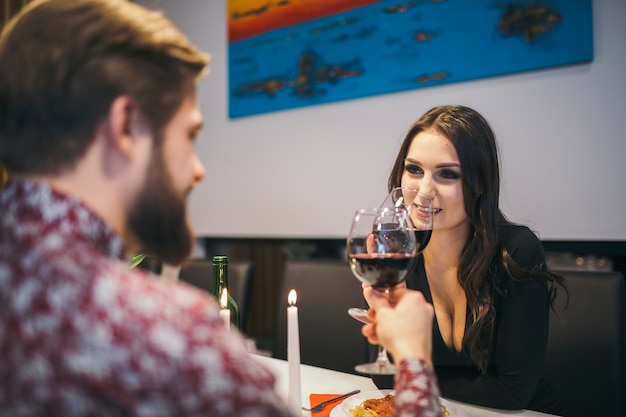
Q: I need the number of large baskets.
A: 0